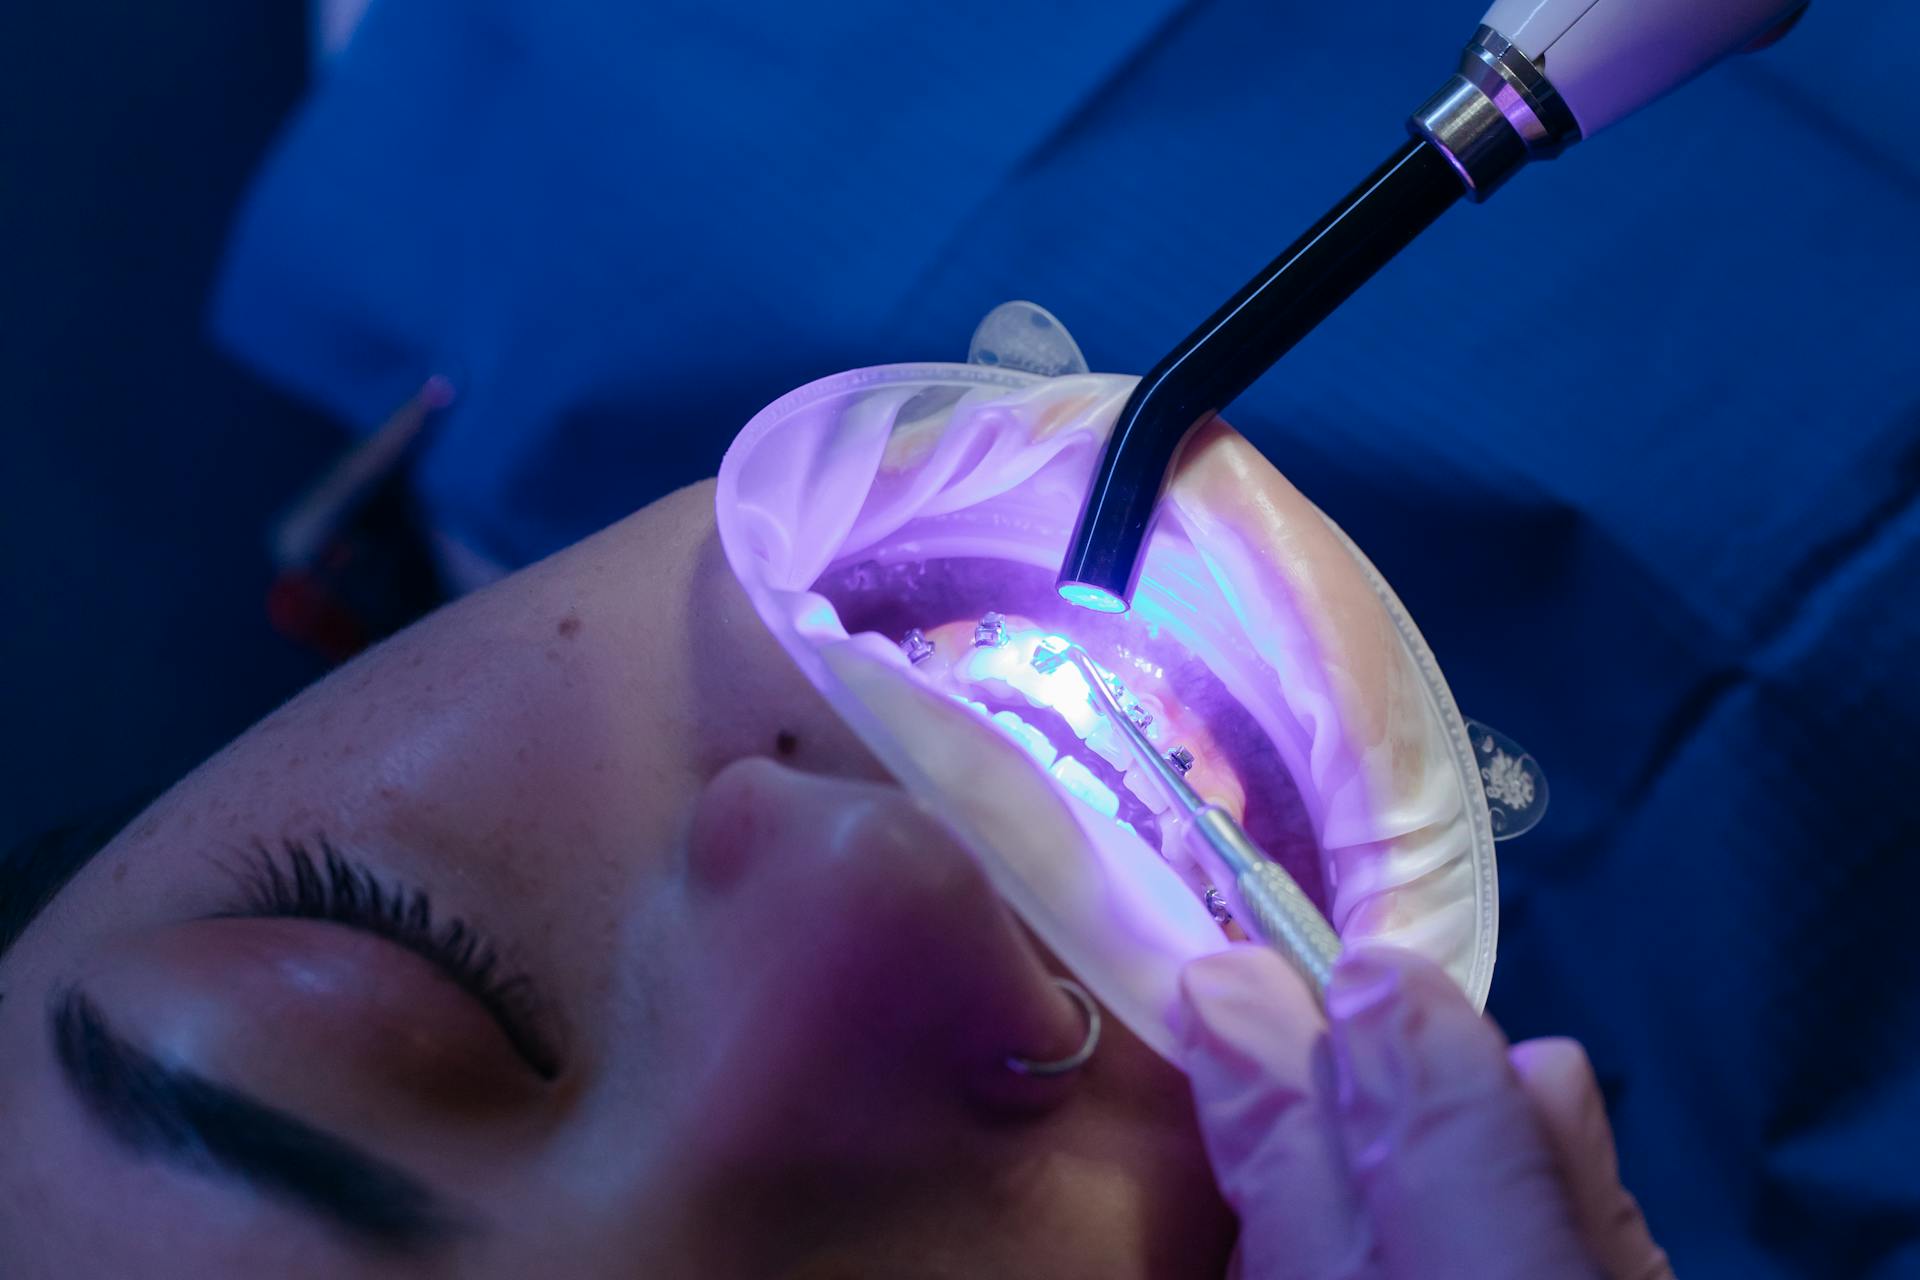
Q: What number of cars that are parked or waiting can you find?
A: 0